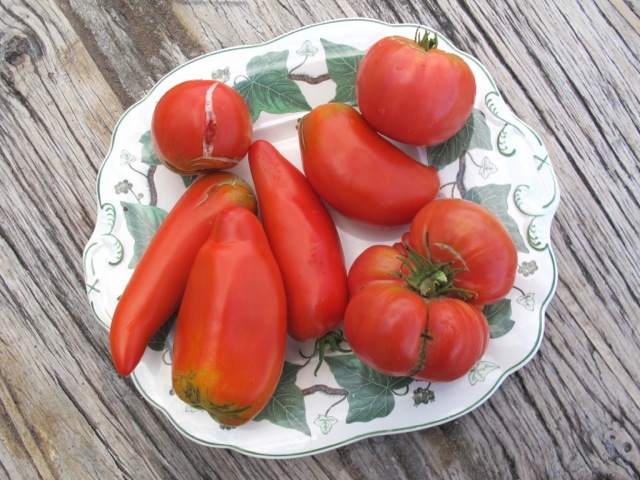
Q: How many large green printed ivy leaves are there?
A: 10